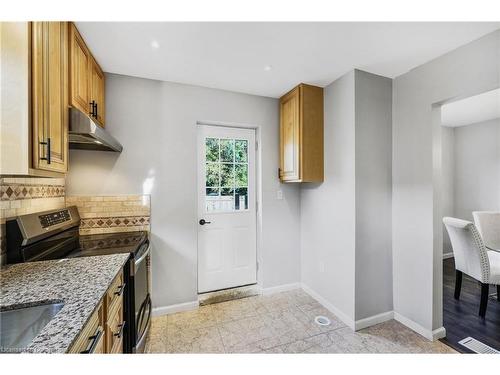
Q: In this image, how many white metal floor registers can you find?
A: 1